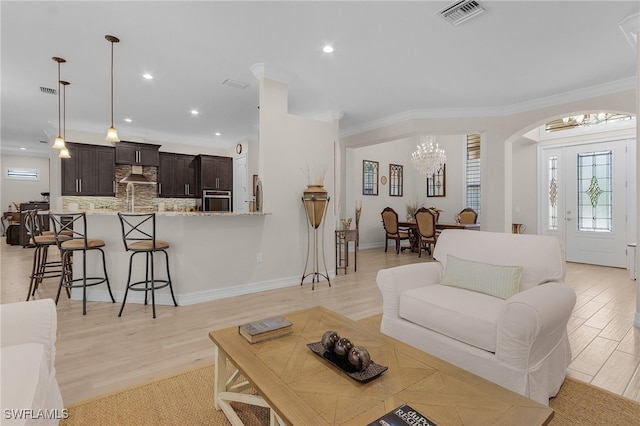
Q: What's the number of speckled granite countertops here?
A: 1